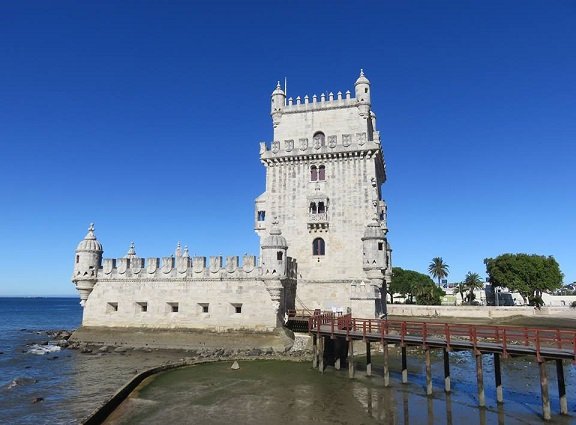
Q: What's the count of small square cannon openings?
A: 5